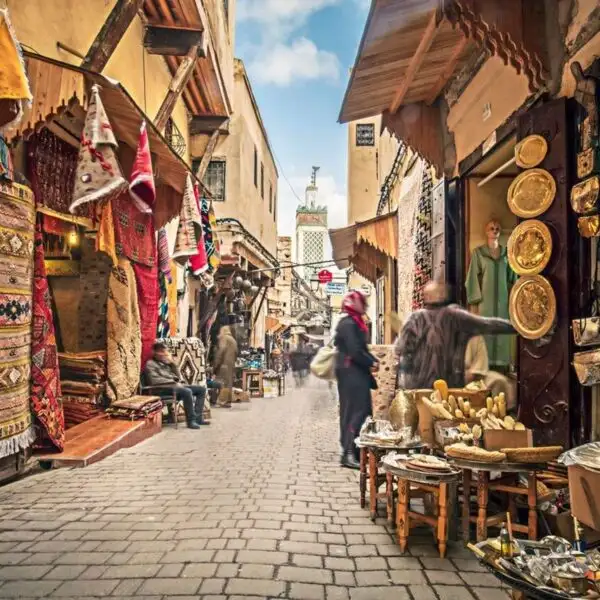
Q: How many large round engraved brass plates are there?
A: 4